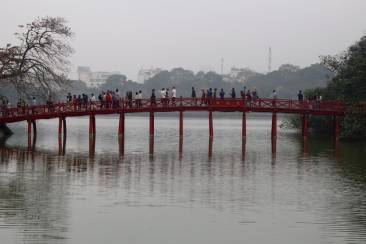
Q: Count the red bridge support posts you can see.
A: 11